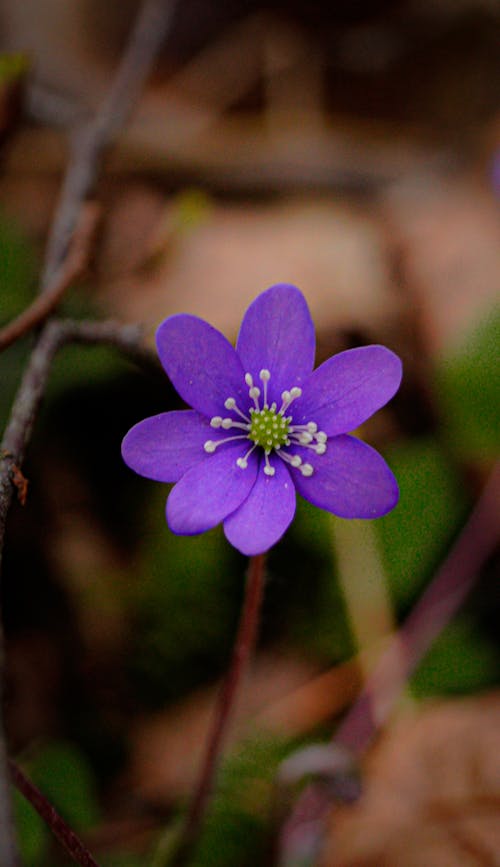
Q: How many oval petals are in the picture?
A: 7